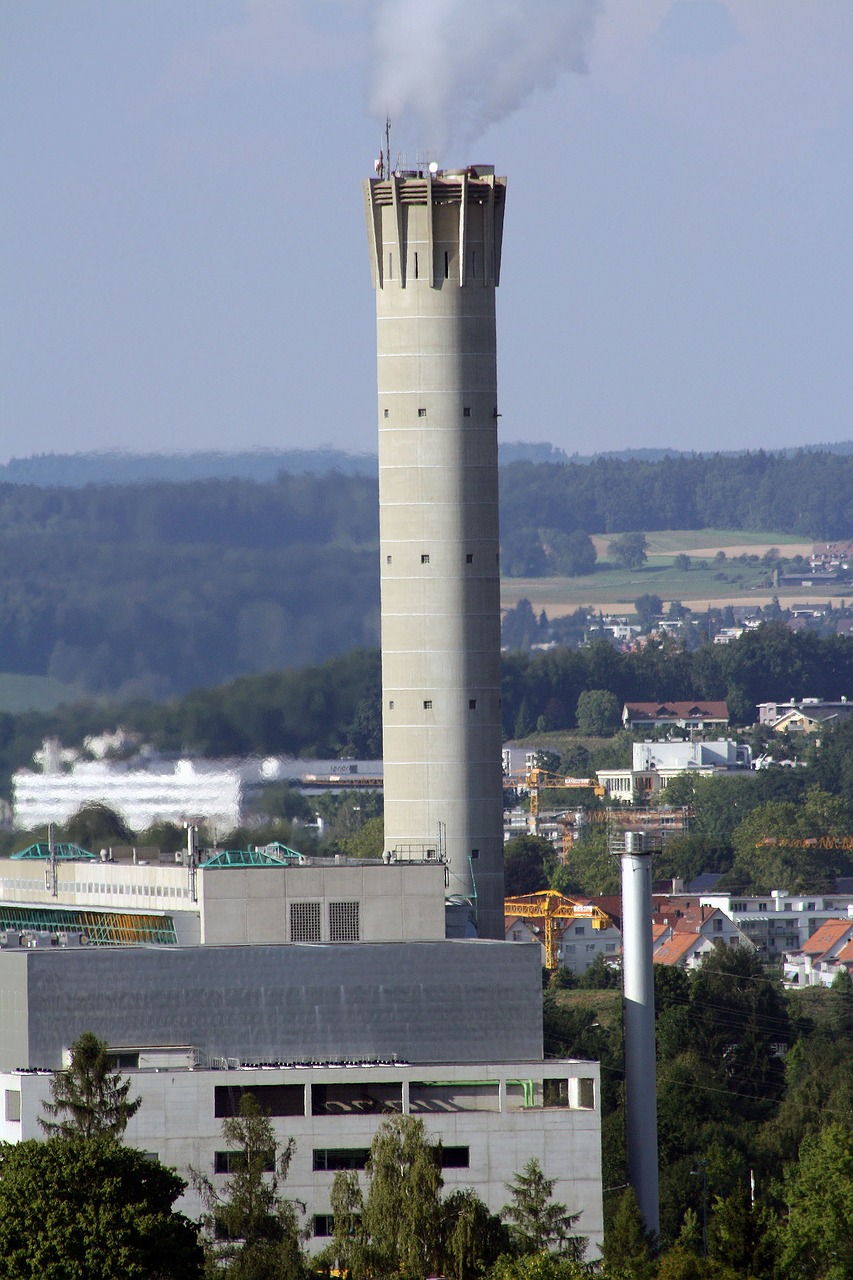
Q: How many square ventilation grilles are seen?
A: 2